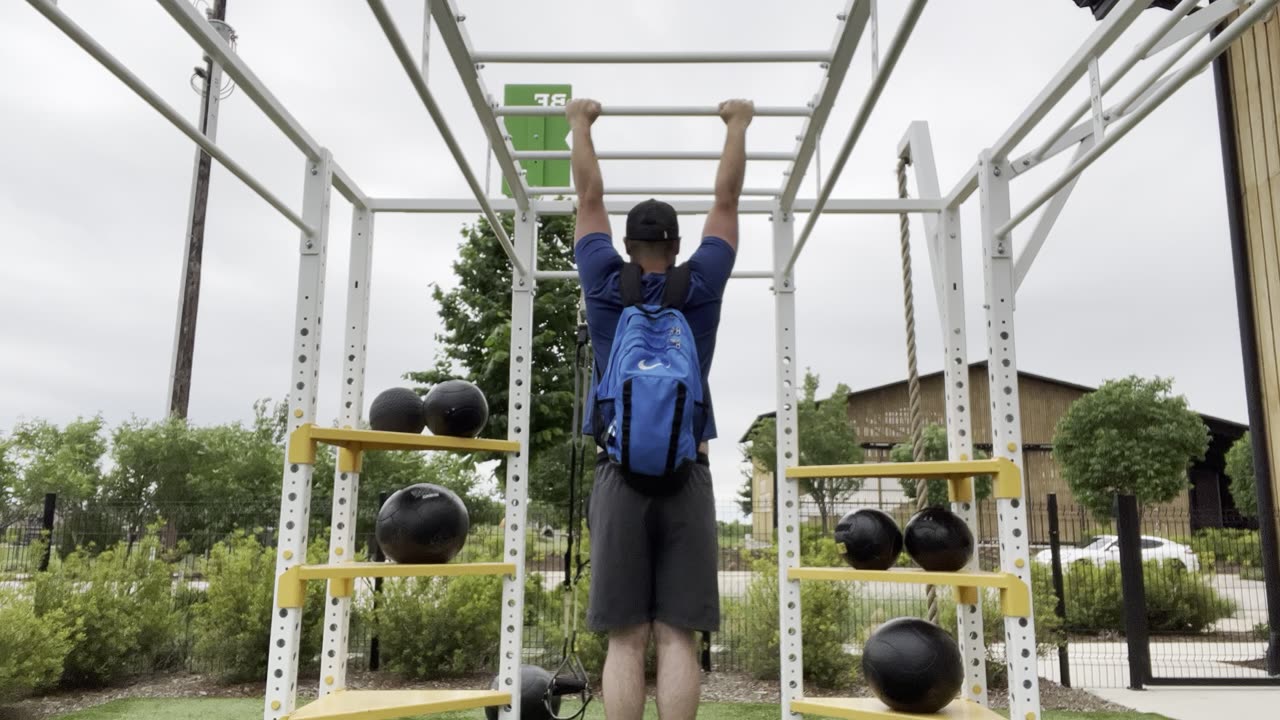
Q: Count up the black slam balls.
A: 7